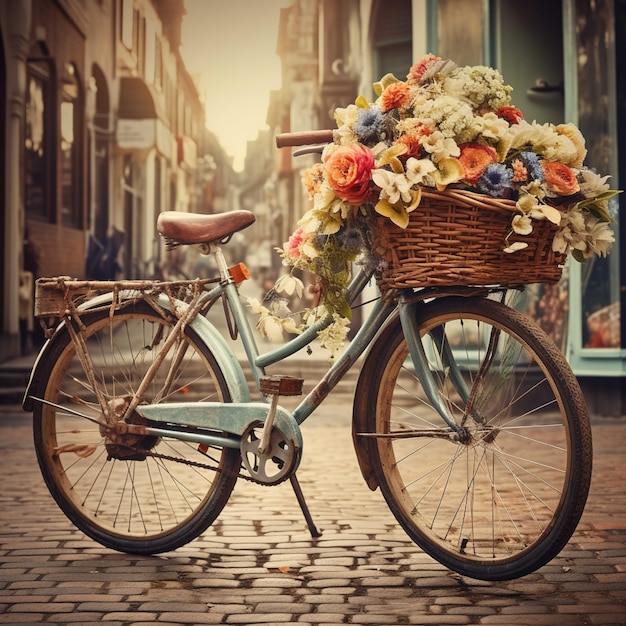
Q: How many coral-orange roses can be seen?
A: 3